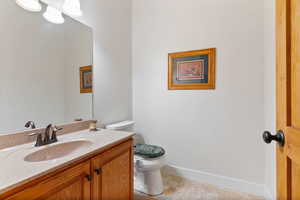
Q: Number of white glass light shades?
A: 3